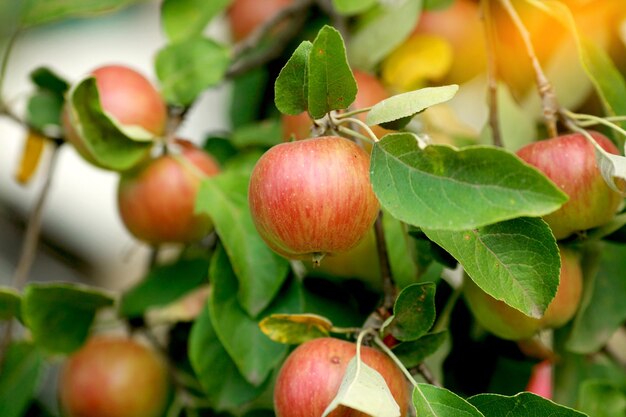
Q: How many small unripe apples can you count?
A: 0